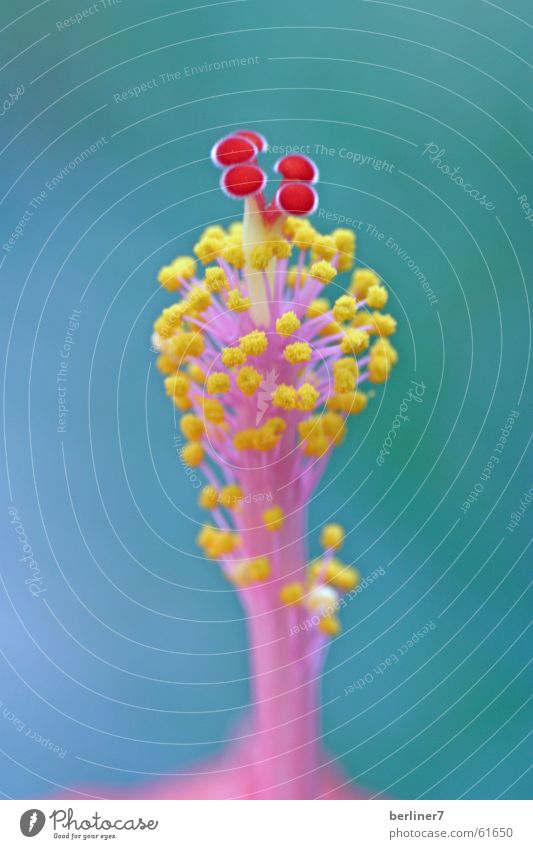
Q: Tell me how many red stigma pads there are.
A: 5